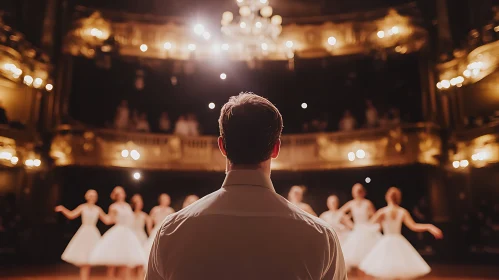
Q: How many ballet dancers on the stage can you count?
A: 9